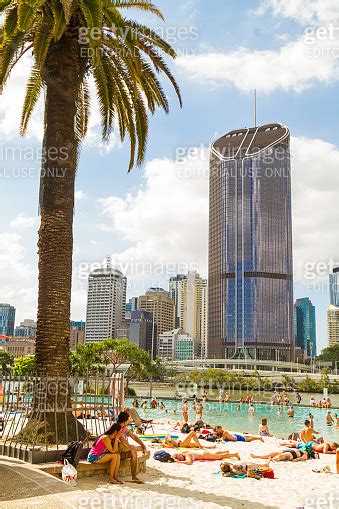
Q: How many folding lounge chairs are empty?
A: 1